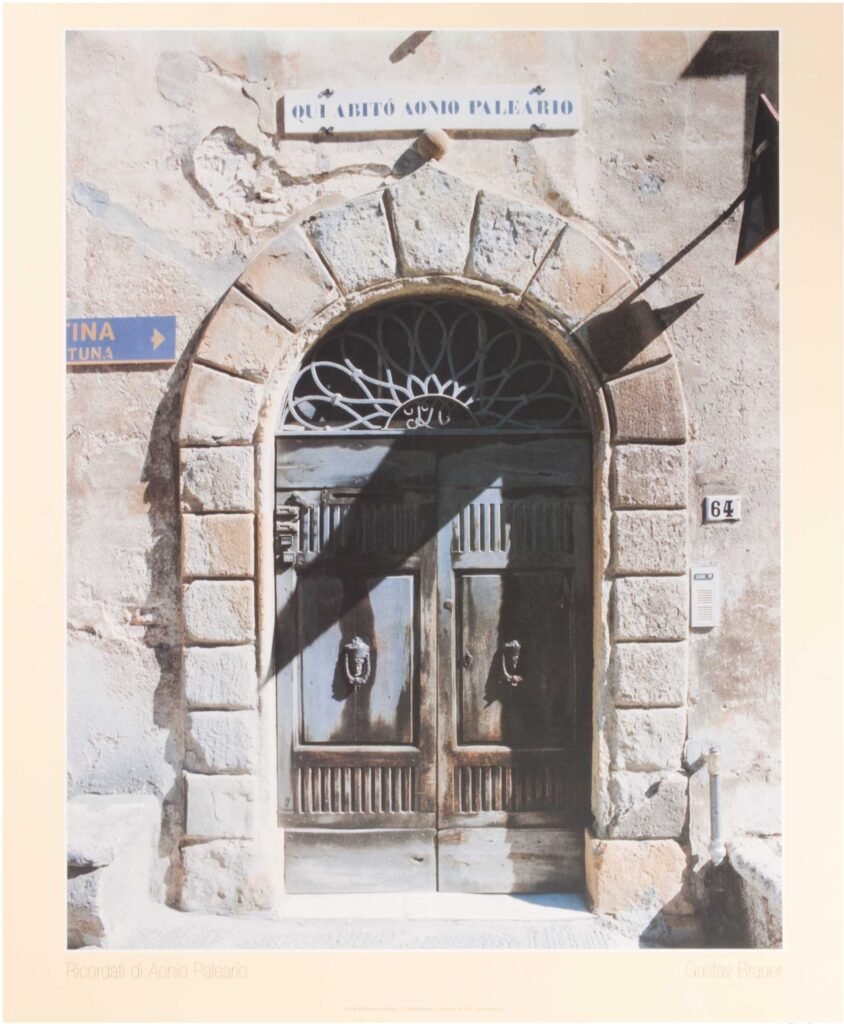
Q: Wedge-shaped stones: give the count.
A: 9